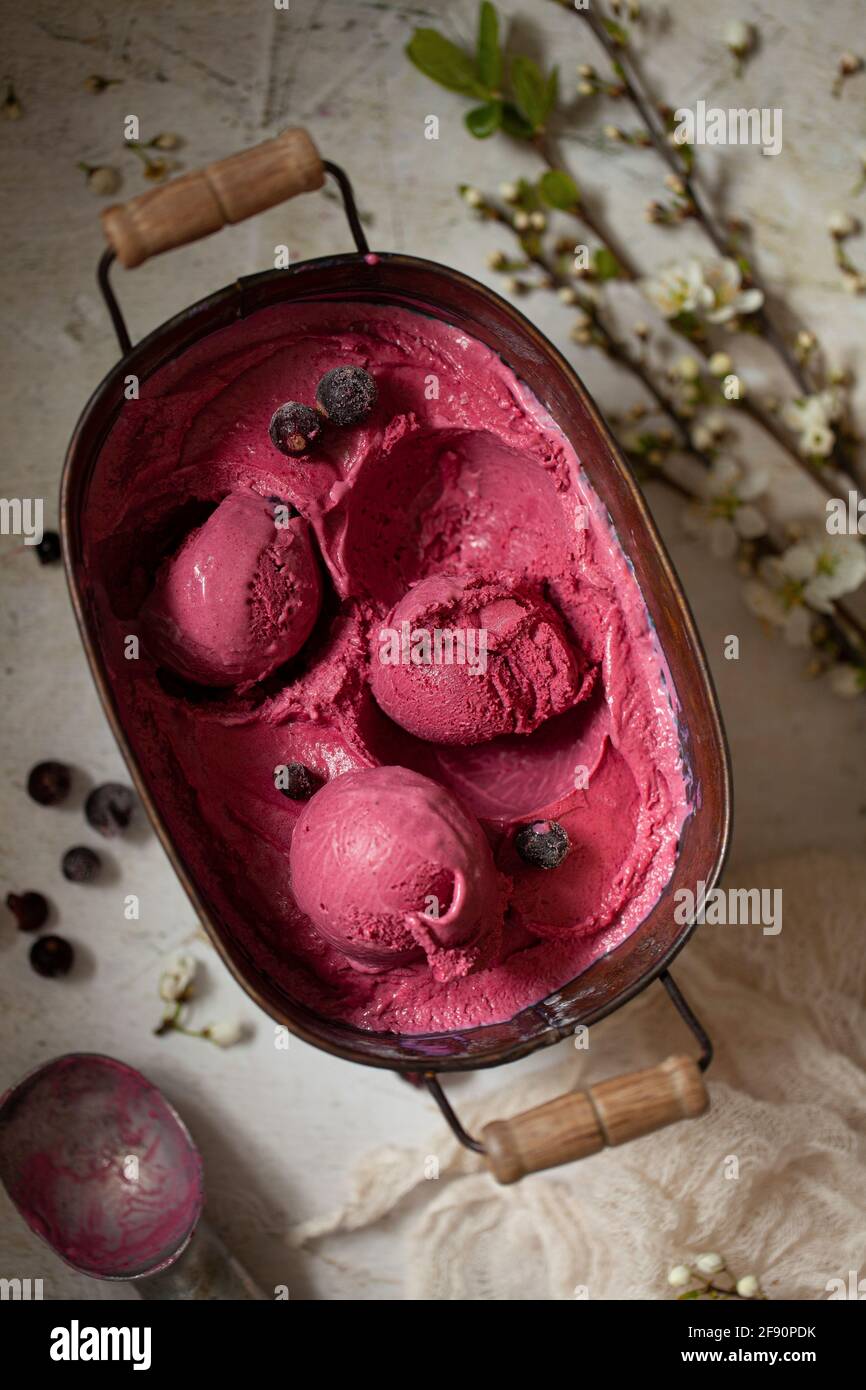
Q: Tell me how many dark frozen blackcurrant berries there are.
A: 10